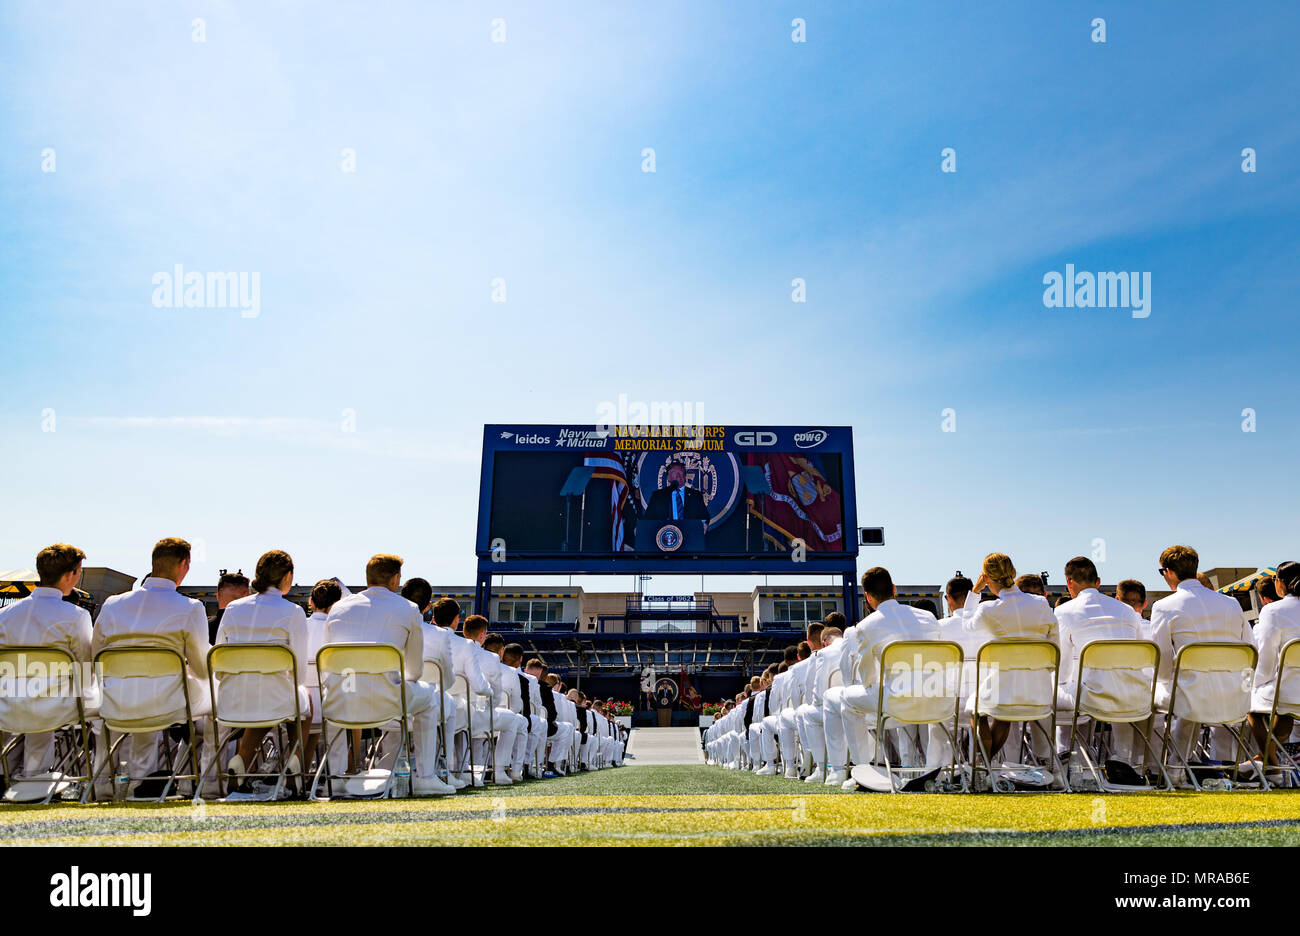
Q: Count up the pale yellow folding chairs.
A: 9